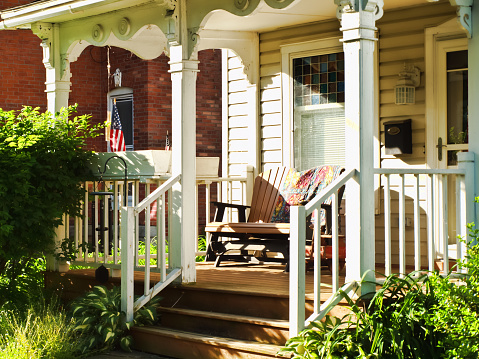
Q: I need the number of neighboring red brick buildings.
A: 1